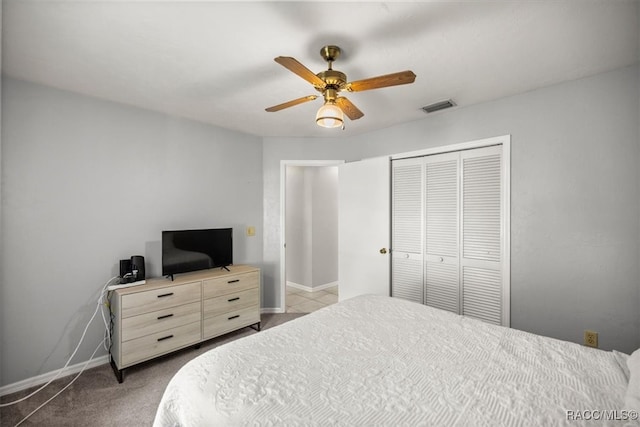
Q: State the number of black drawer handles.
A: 6